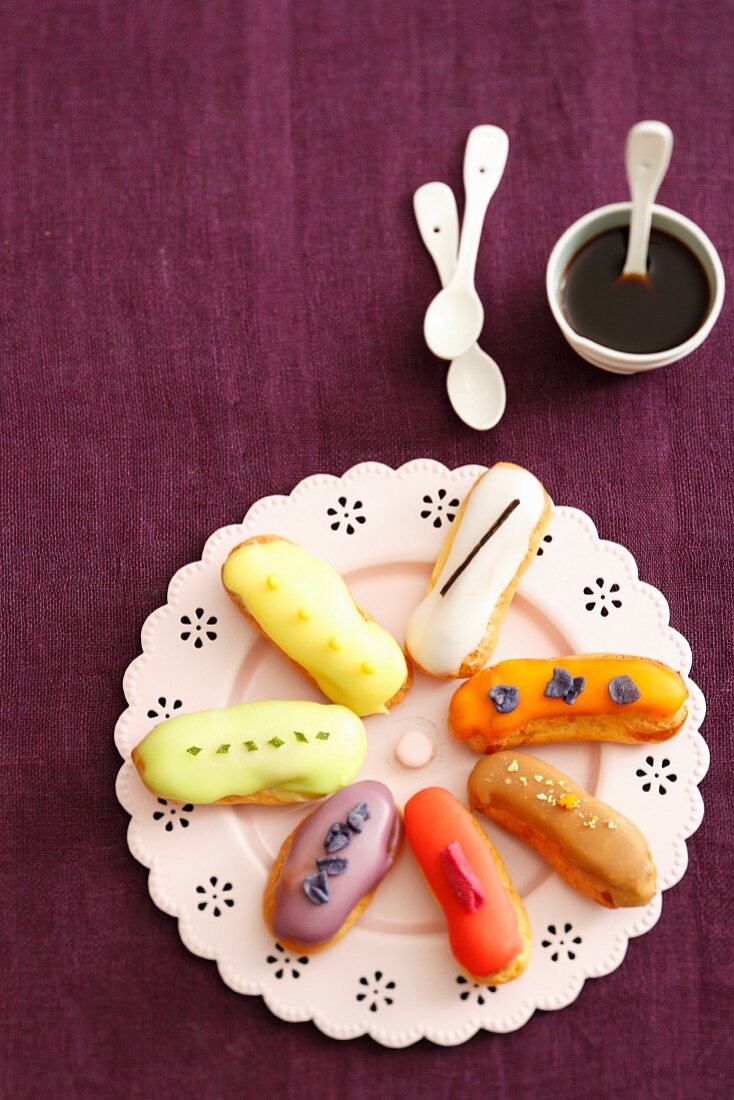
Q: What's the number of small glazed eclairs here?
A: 7